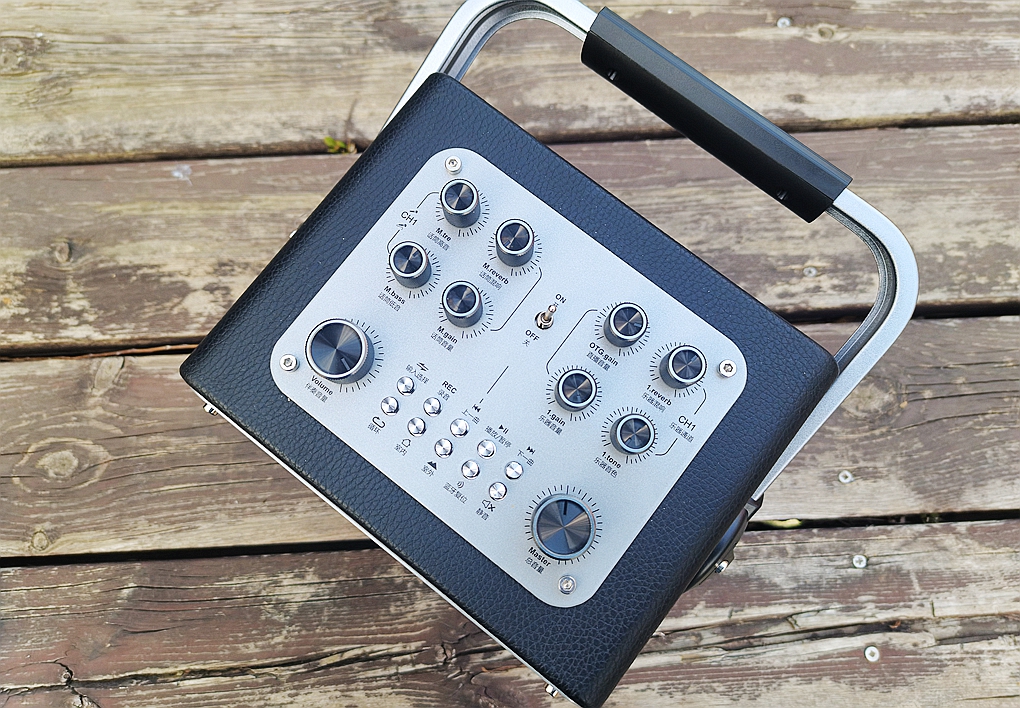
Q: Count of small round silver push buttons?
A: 10